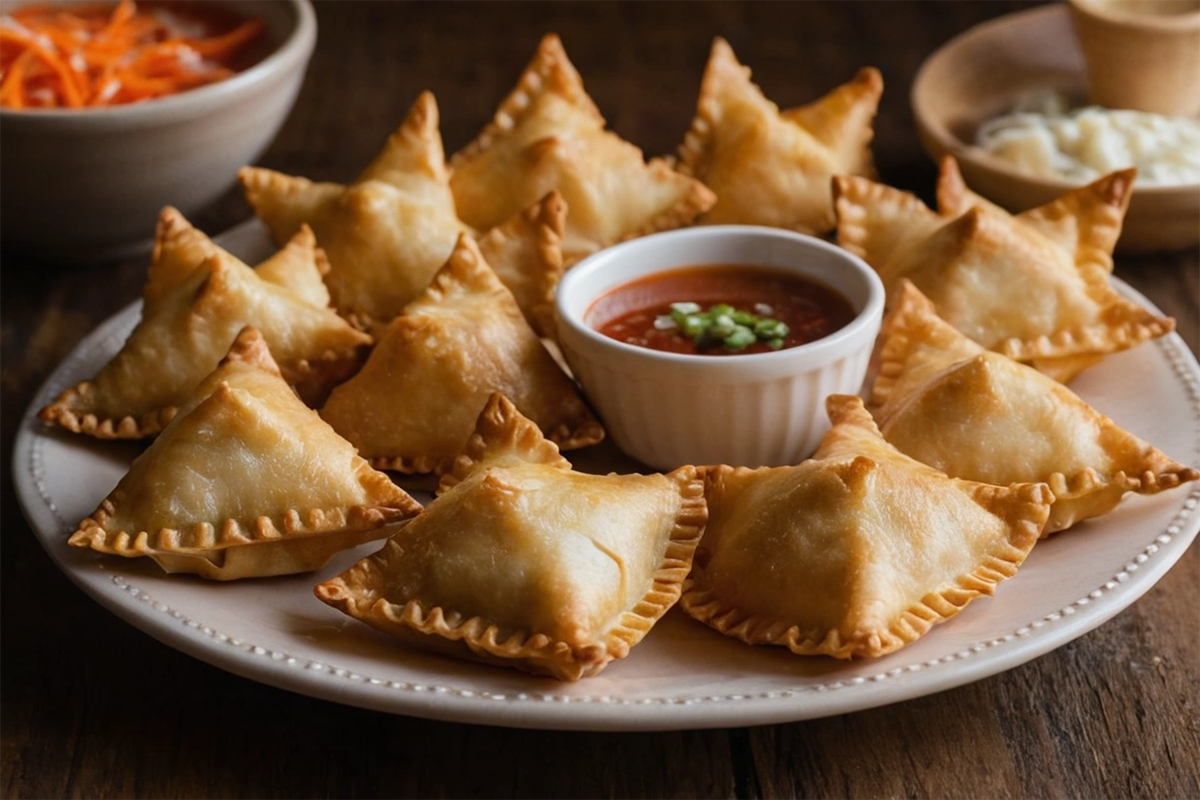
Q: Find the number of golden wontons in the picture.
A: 10